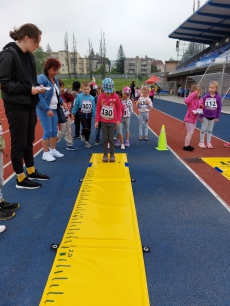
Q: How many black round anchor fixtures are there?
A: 4